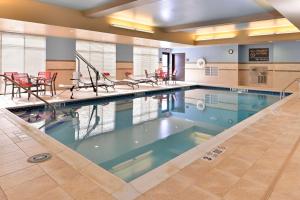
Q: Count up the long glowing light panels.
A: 3